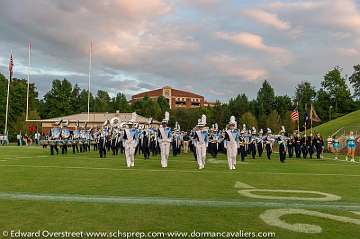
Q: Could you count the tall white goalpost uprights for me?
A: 2